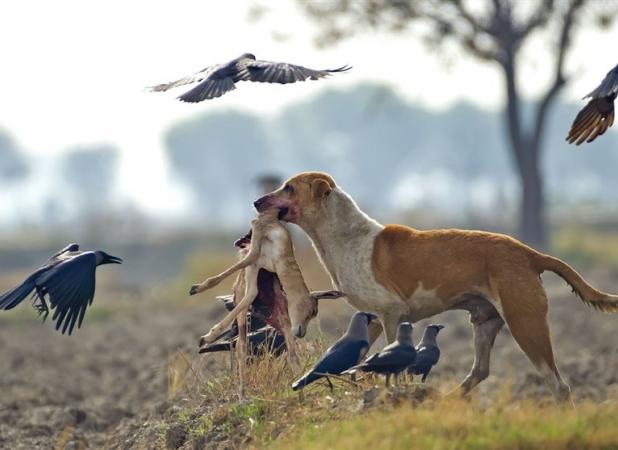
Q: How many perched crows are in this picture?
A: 3